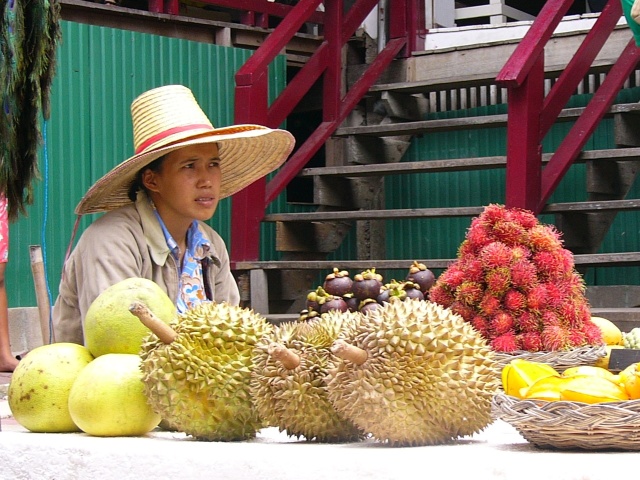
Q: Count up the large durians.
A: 3